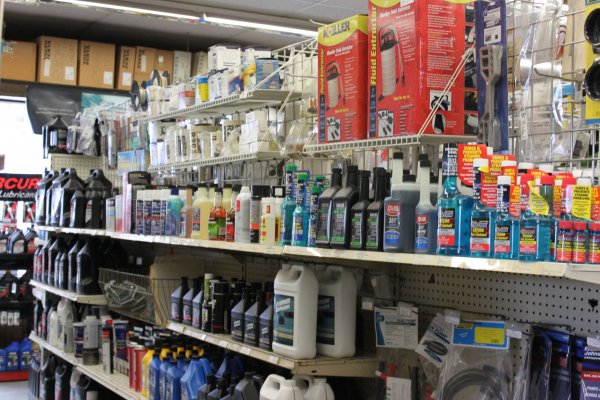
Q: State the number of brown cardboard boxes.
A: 6